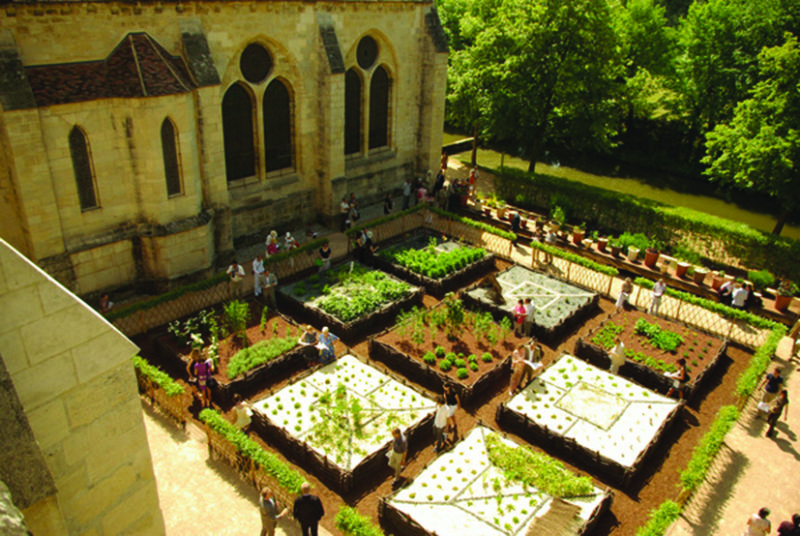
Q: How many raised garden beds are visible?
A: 9